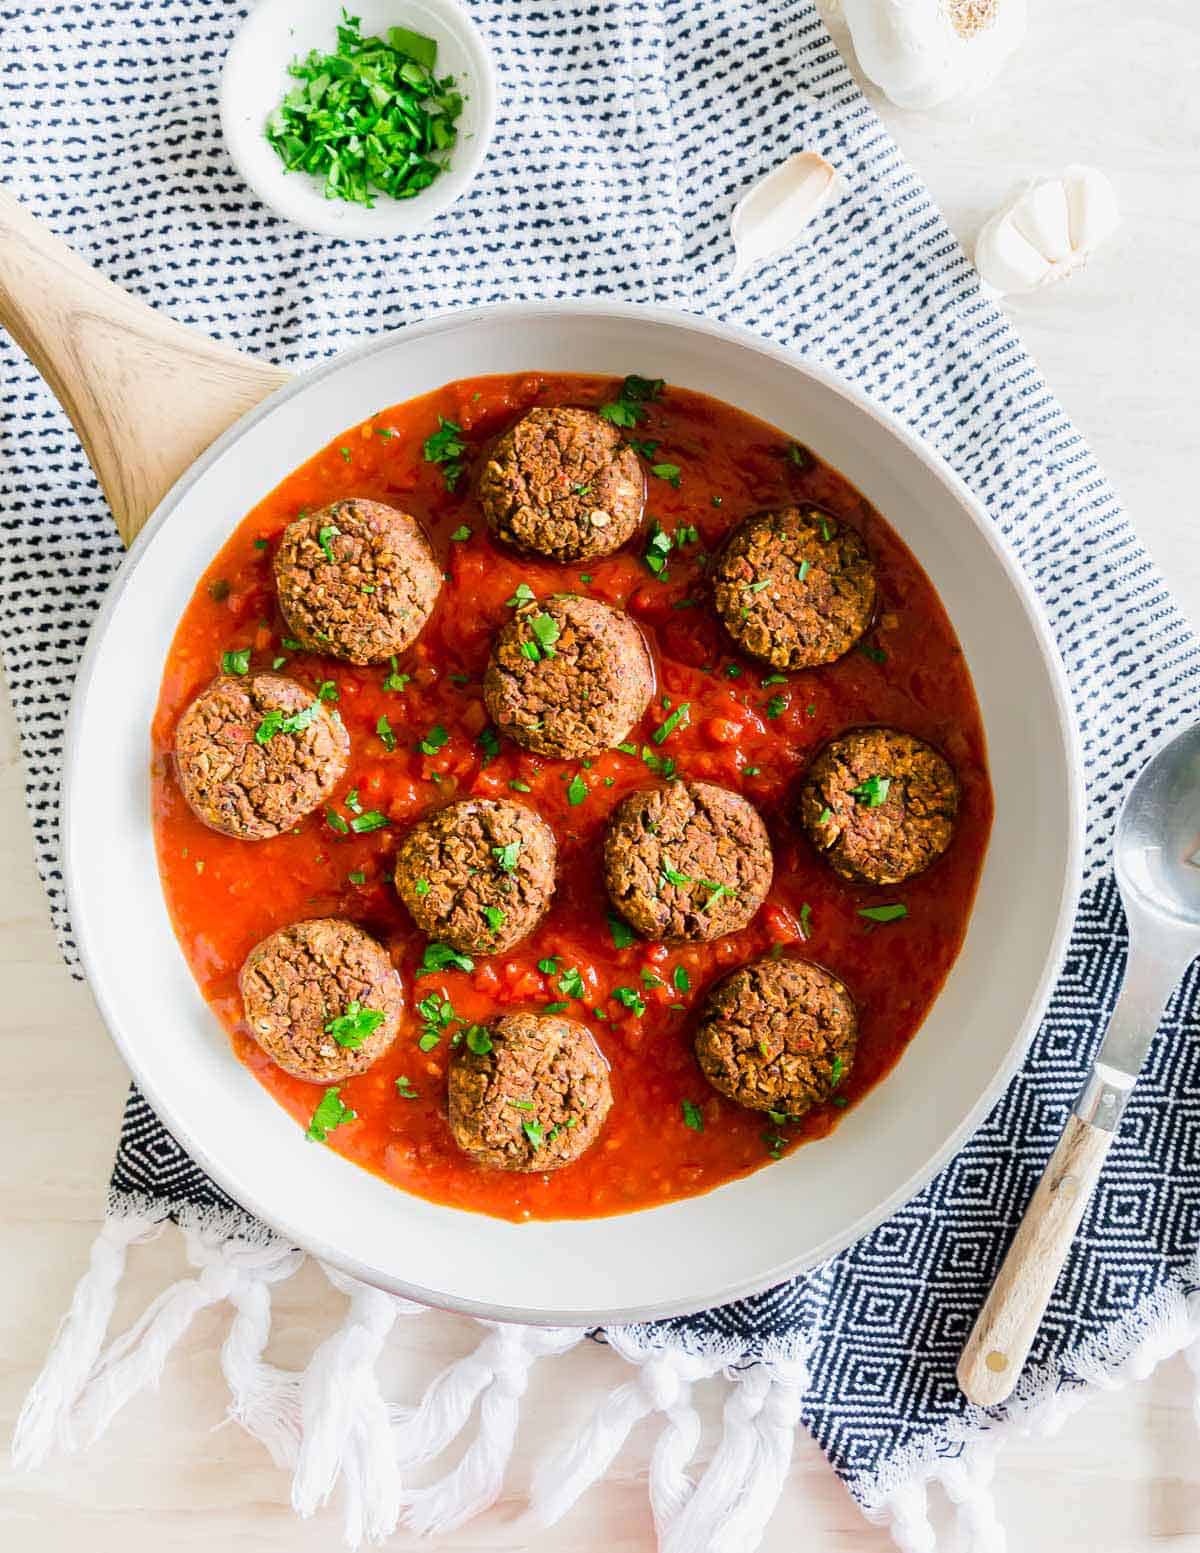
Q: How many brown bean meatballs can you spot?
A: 11